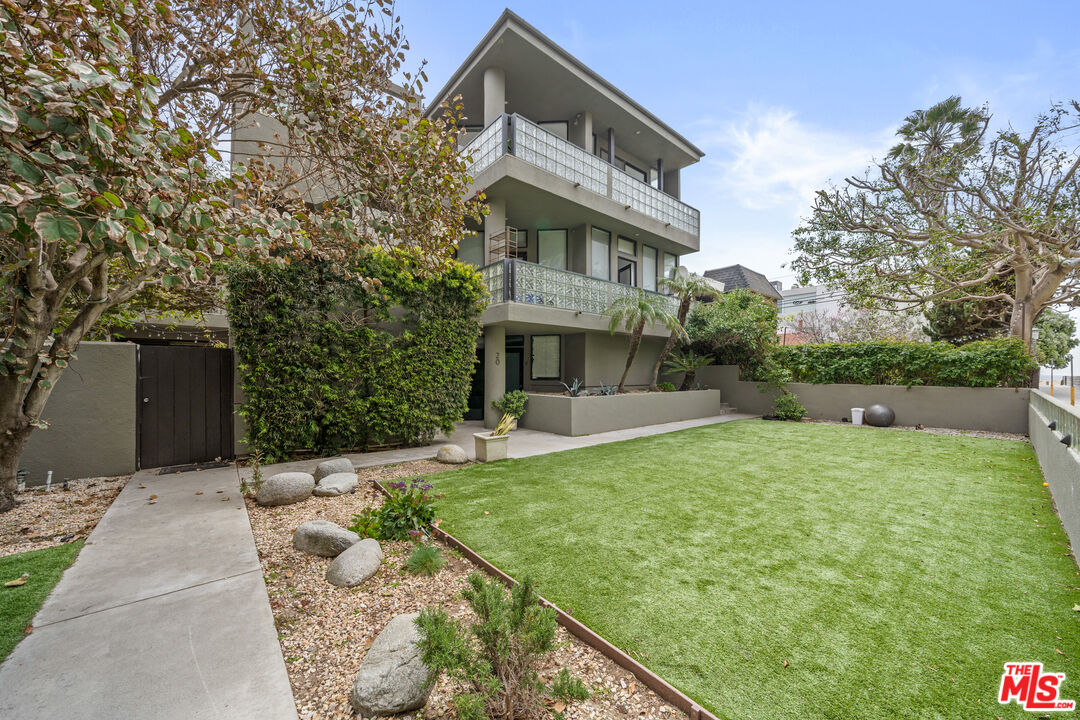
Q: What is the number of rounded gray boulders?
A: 7